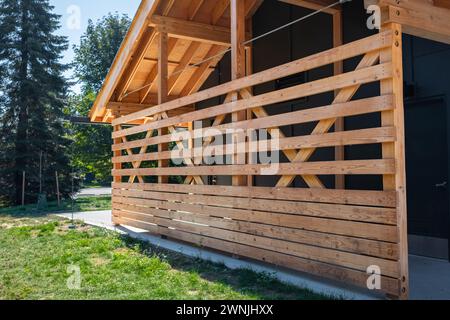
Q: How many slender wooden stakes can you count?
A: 2